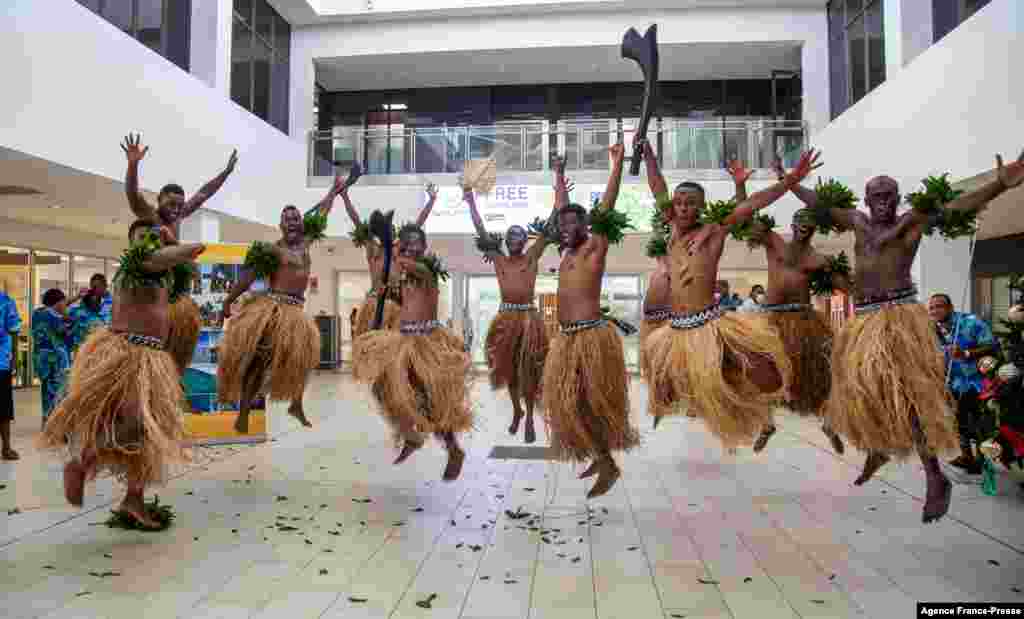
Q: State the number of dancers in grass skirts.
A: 11